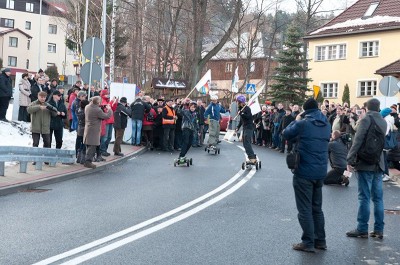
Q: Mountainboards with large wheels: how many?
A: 3